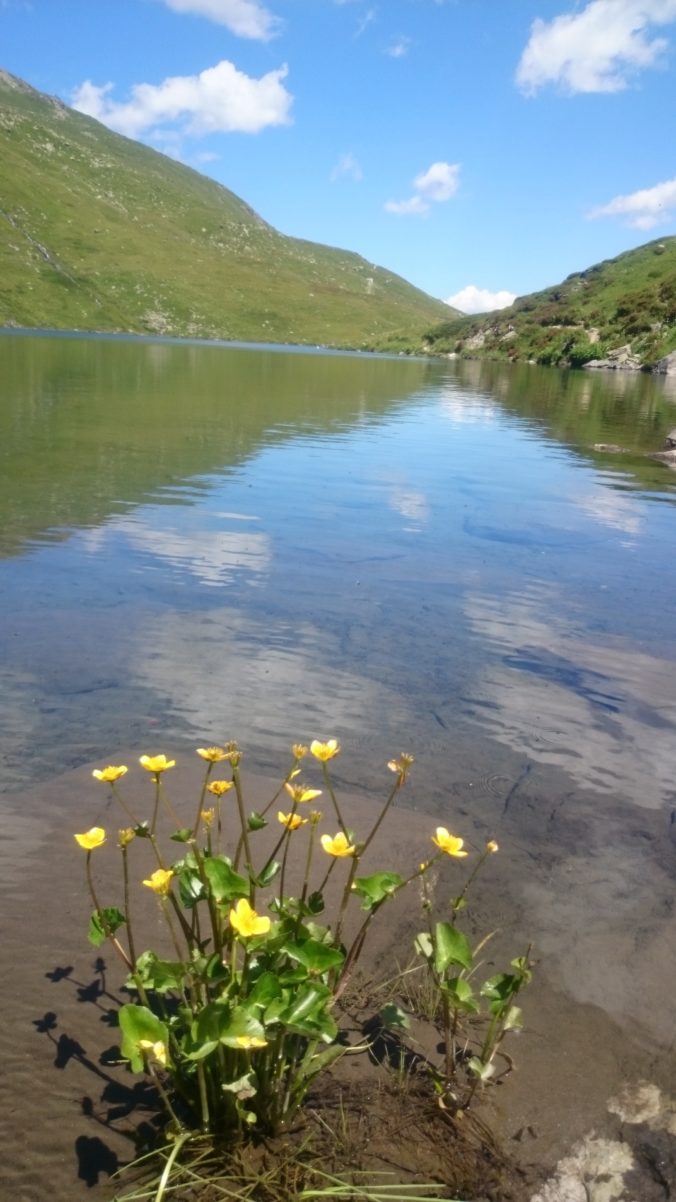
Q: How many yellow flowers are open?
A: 14